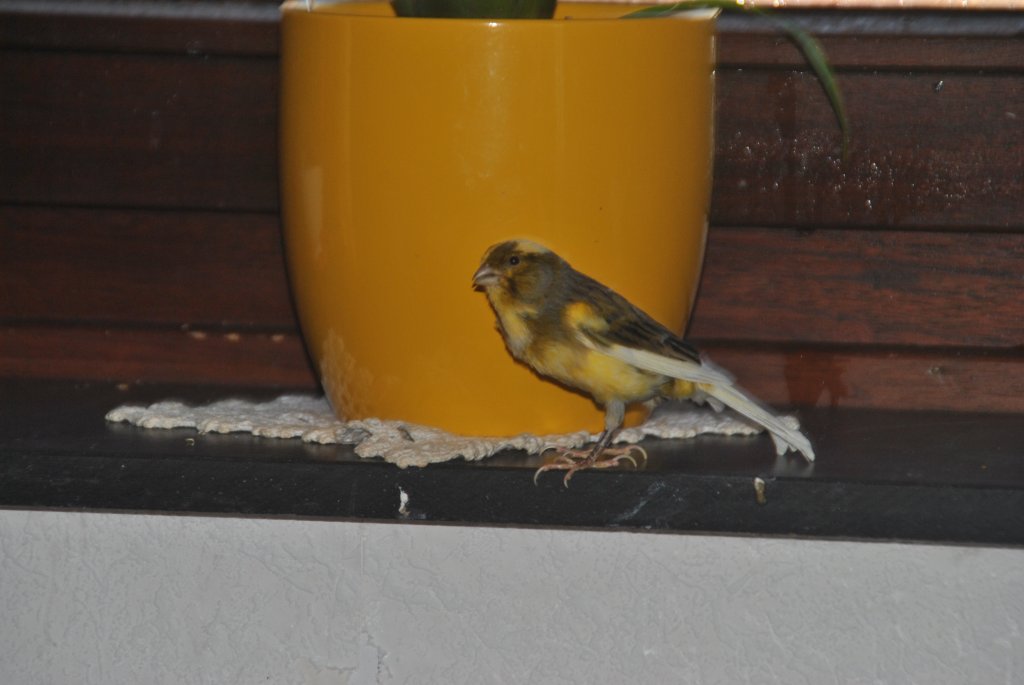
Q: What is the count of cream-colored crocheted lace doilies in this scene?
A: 1